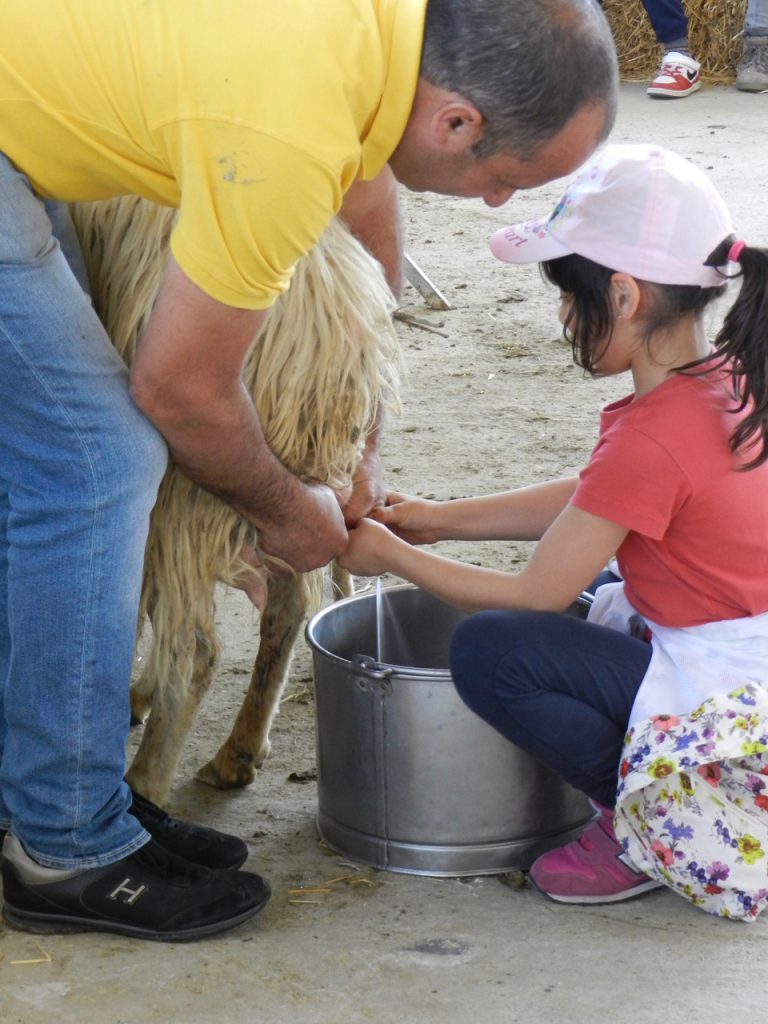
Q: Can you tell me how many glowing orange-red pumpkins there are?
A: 0